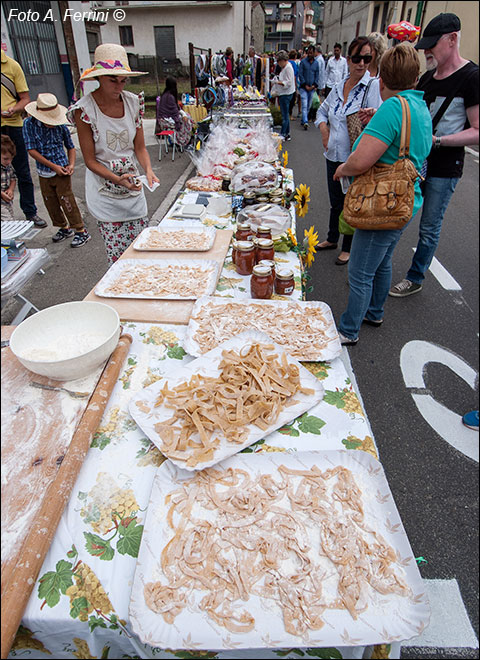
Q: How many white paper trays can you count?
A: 5